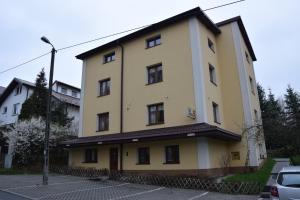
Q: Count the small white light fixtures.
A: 4